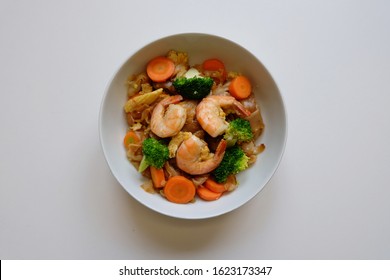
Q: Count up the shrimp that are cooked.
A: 3